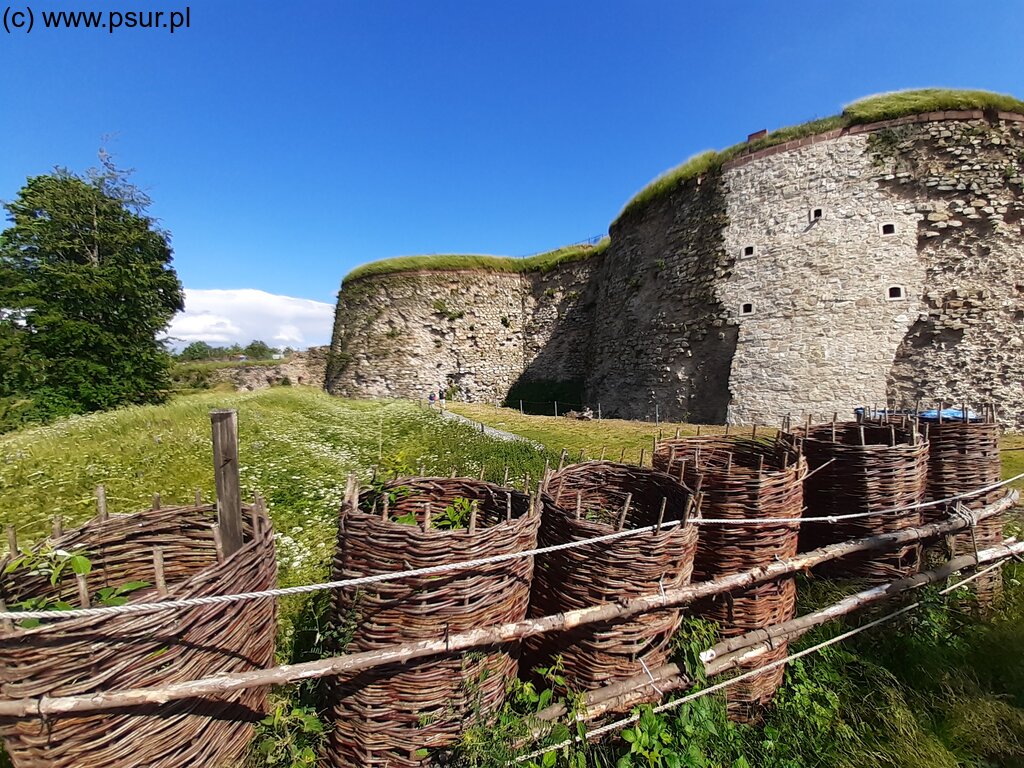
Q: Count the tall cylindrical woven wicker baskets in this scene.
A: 6